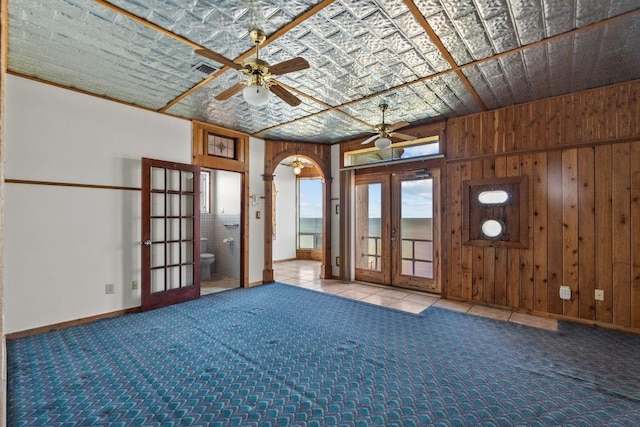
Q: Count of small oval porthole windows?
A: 2